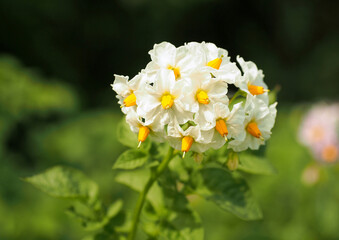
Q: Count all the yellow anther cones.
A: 10